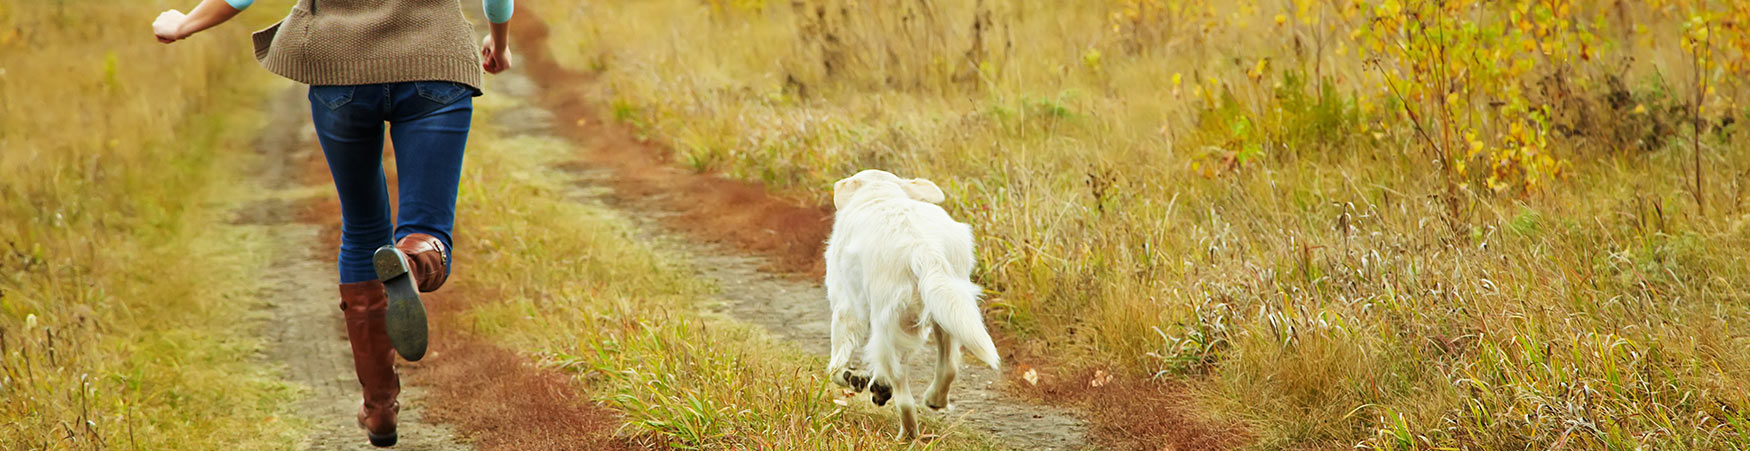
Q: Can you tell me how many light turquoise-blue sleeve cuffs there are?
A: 2